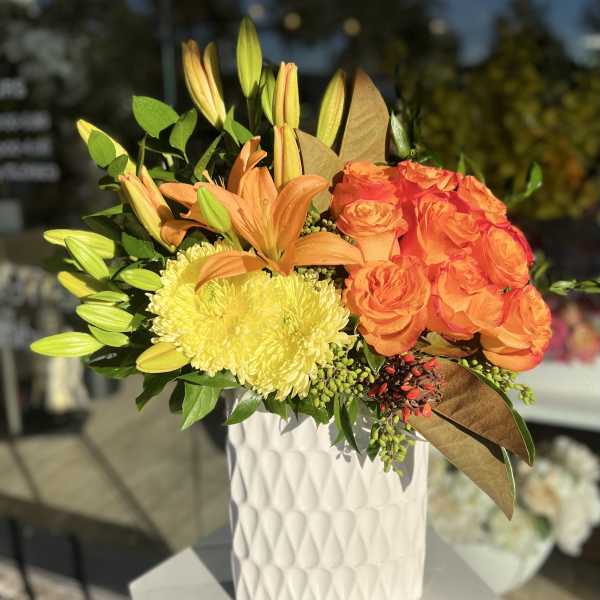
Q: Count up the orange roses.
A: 9